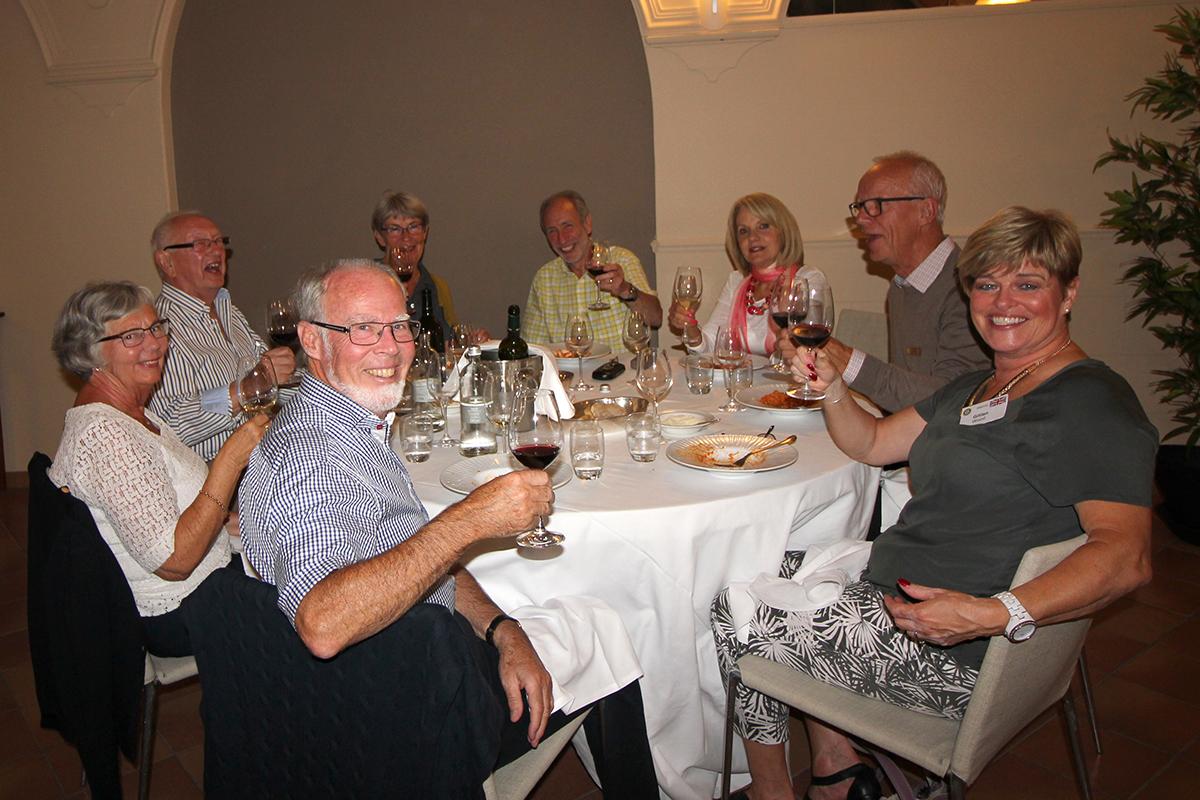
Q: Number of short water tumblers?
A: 5